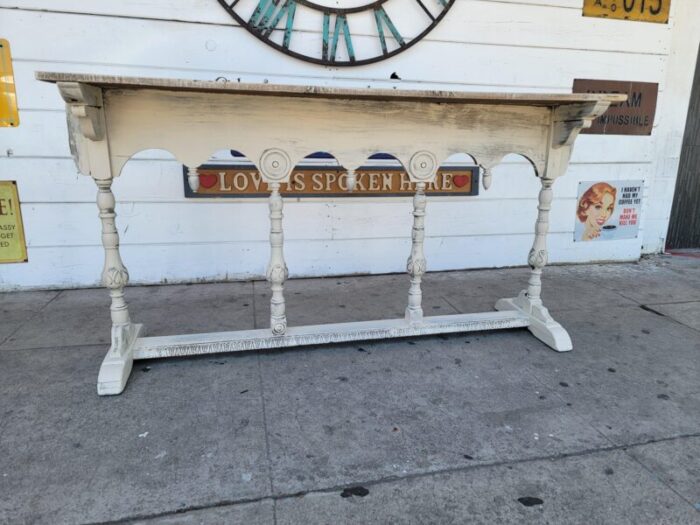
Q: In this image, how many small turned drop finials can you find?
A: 3